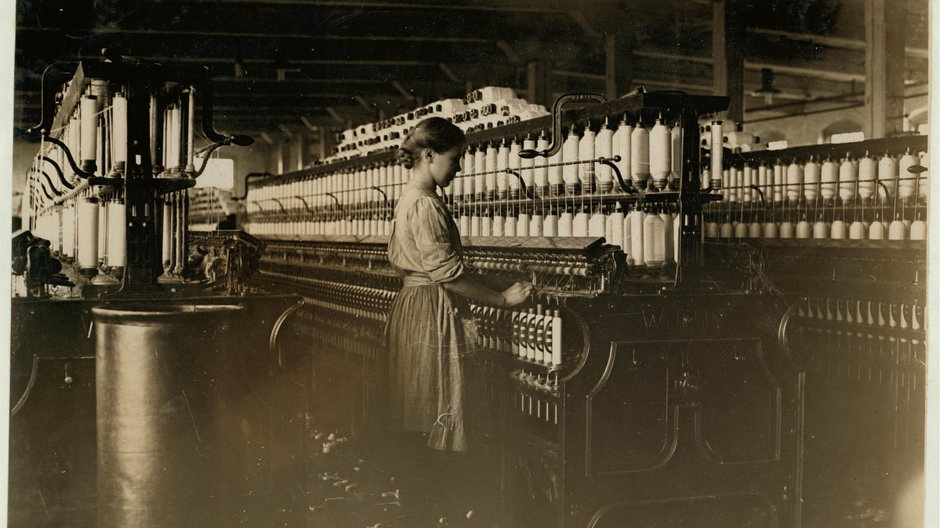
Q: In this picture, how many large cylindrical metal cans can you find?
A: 1